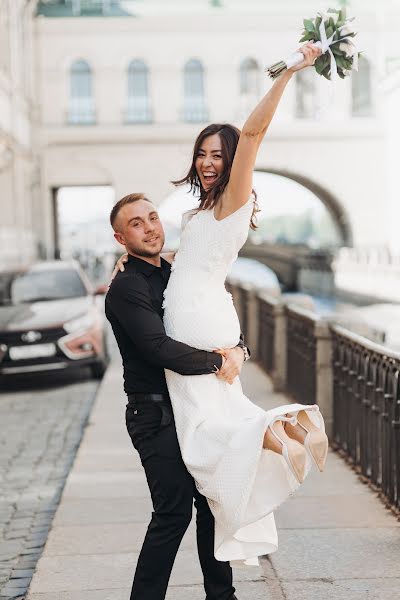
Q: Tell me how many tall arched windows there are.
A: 6